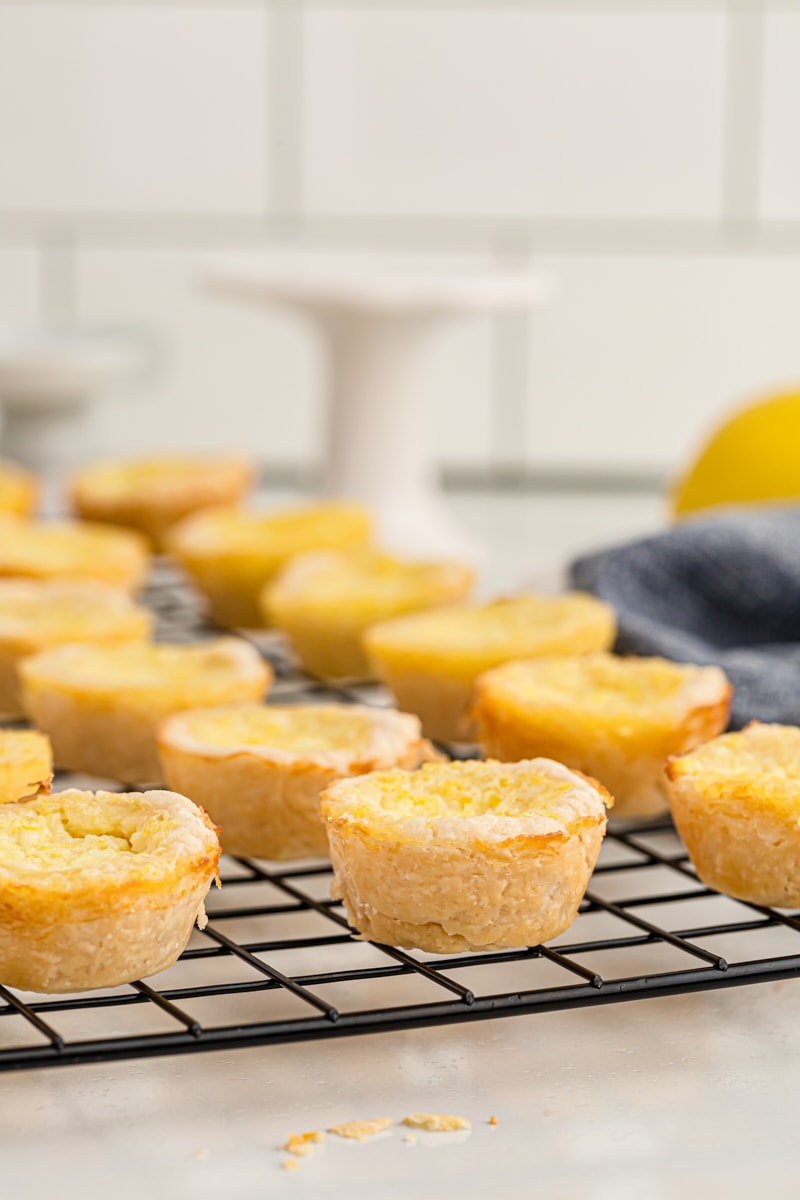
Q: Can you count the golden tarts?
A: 14